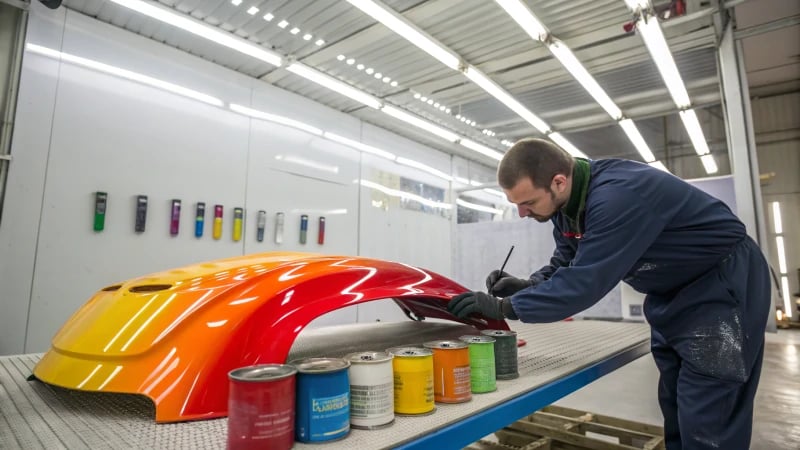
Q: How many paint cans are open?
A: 0